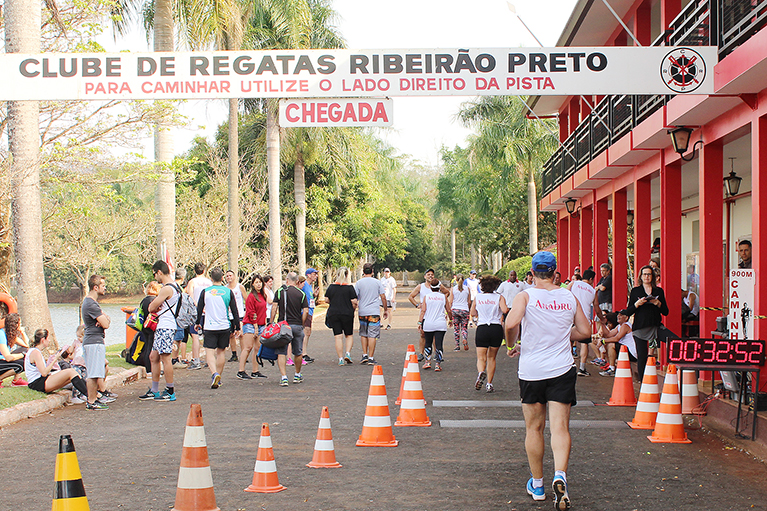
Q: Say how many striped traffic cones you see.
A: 11